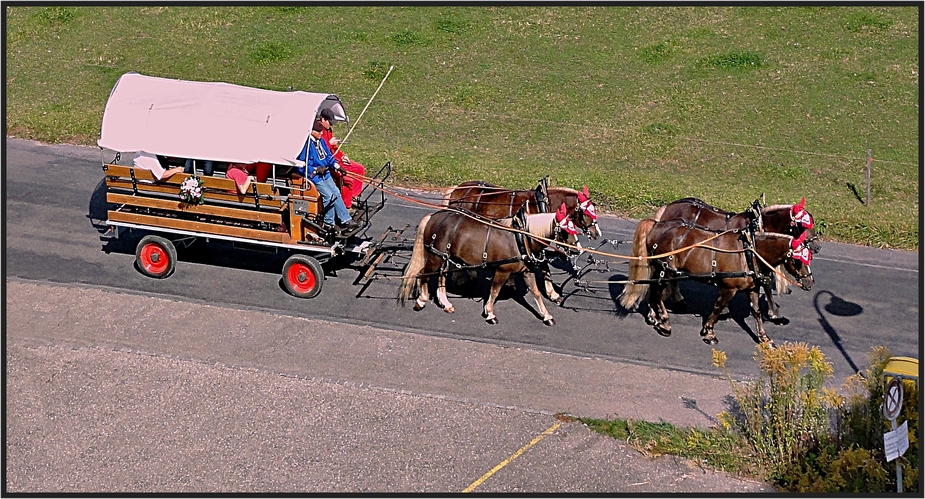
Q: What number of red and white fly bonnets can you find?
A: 4